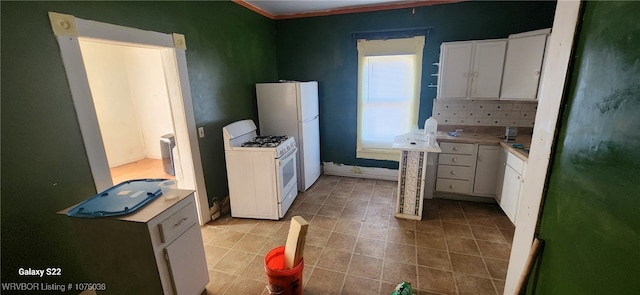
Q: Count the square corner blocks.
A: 2